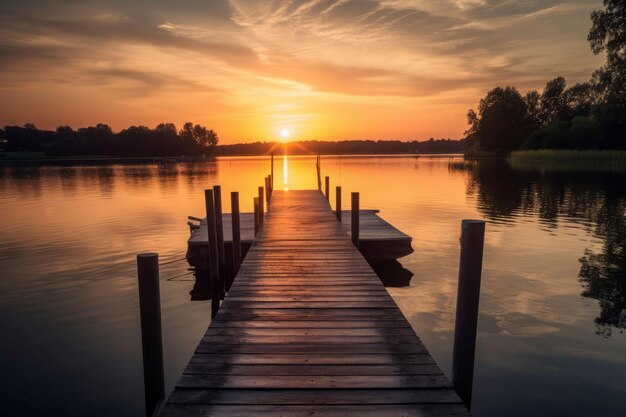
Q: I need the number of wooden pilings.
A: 14